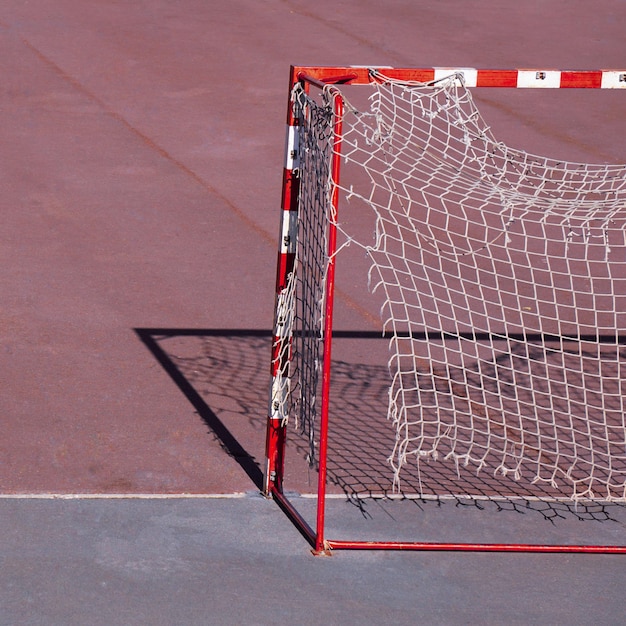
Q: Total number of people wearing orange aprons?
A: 0